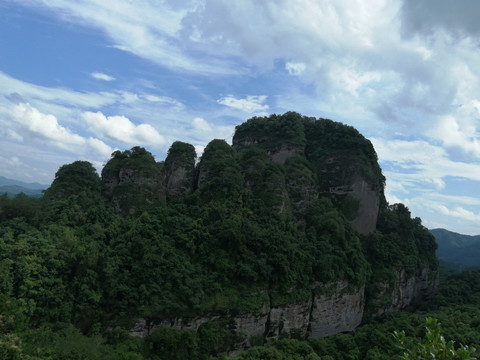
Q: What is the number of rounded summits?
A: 5